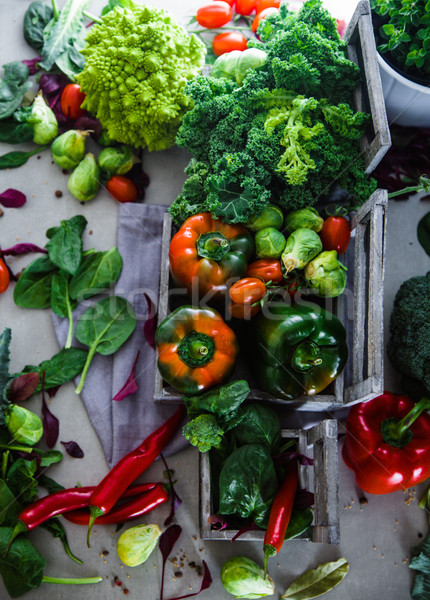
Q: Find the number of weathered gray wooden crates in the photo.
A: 3